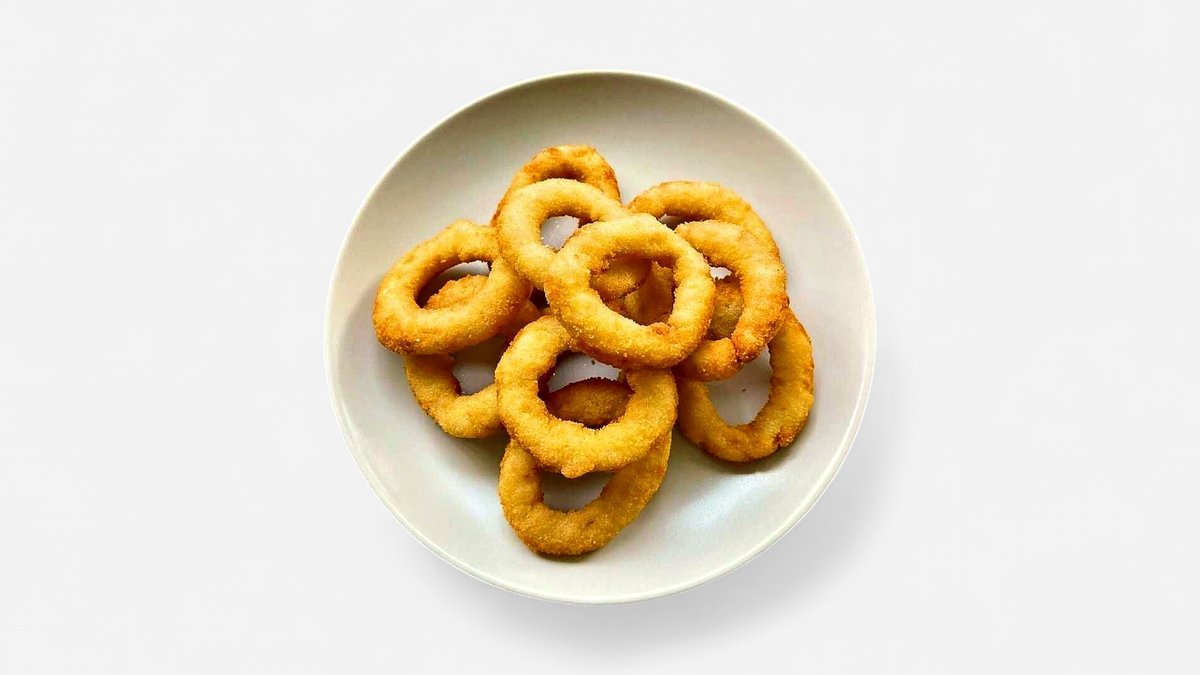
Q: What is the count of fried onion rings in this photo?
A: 10